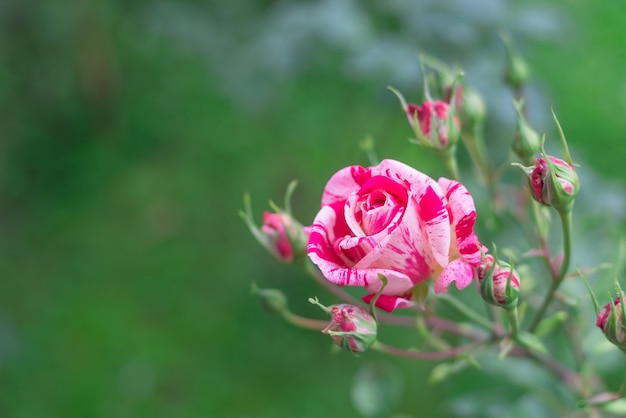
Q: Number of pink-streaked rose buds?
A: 6